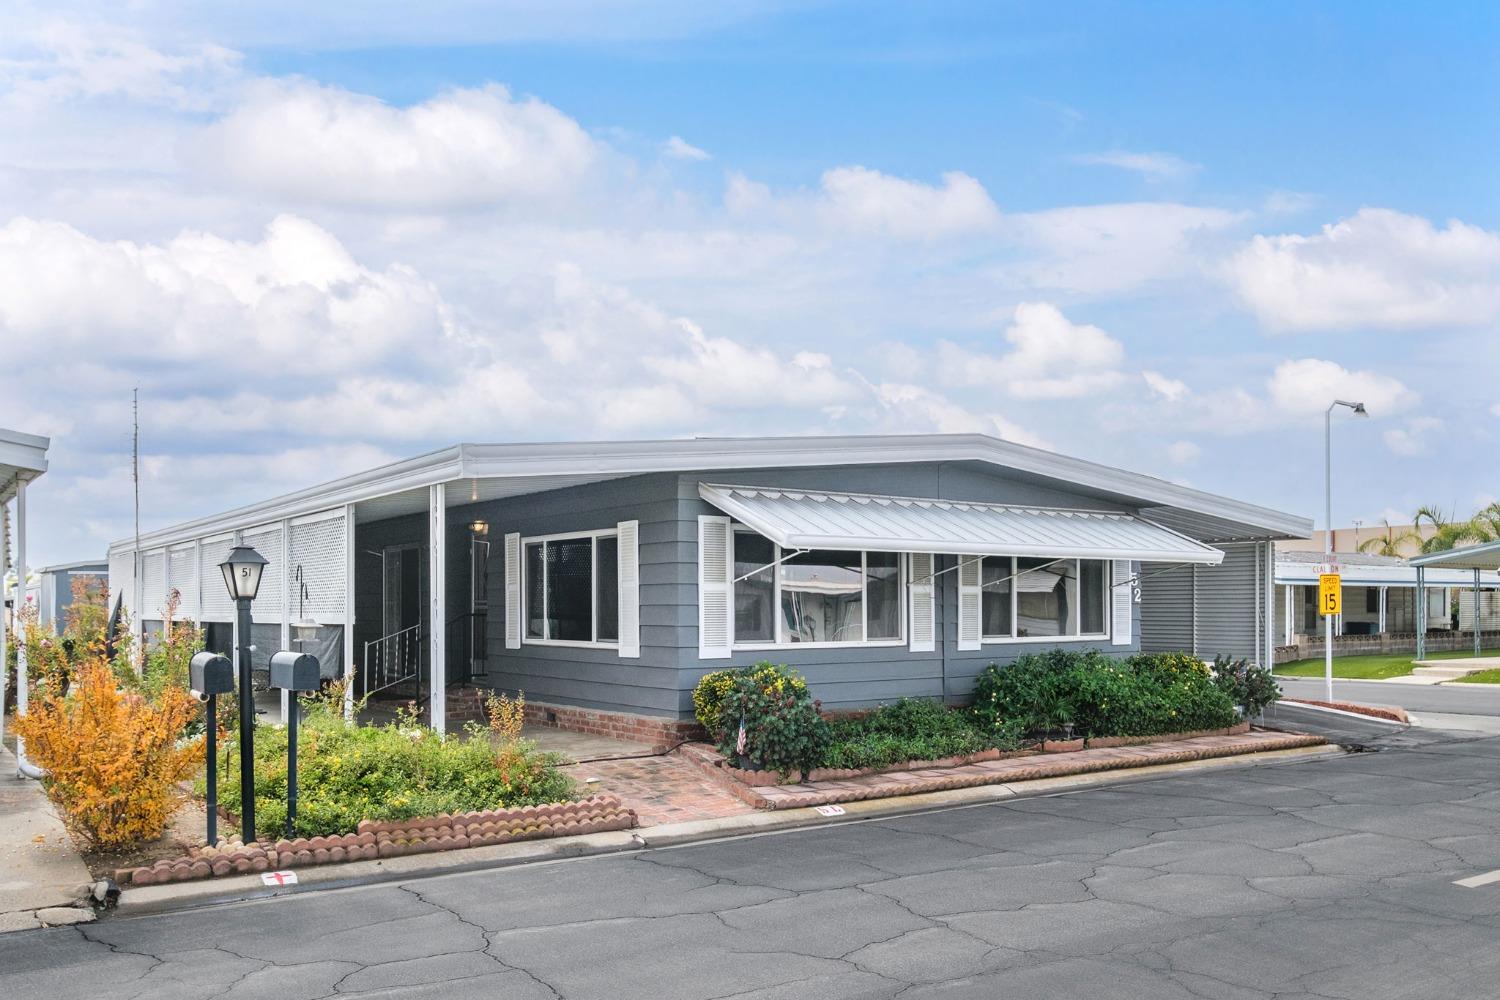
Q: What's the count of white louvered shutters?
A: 6